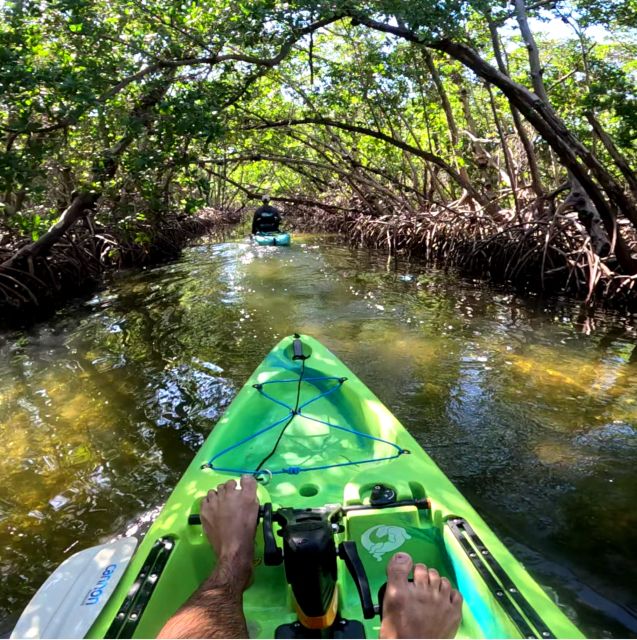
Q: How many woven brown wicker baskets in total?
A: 0